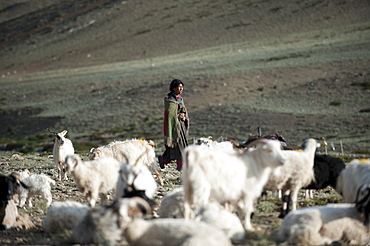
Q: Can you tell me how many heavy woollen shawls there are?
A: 1